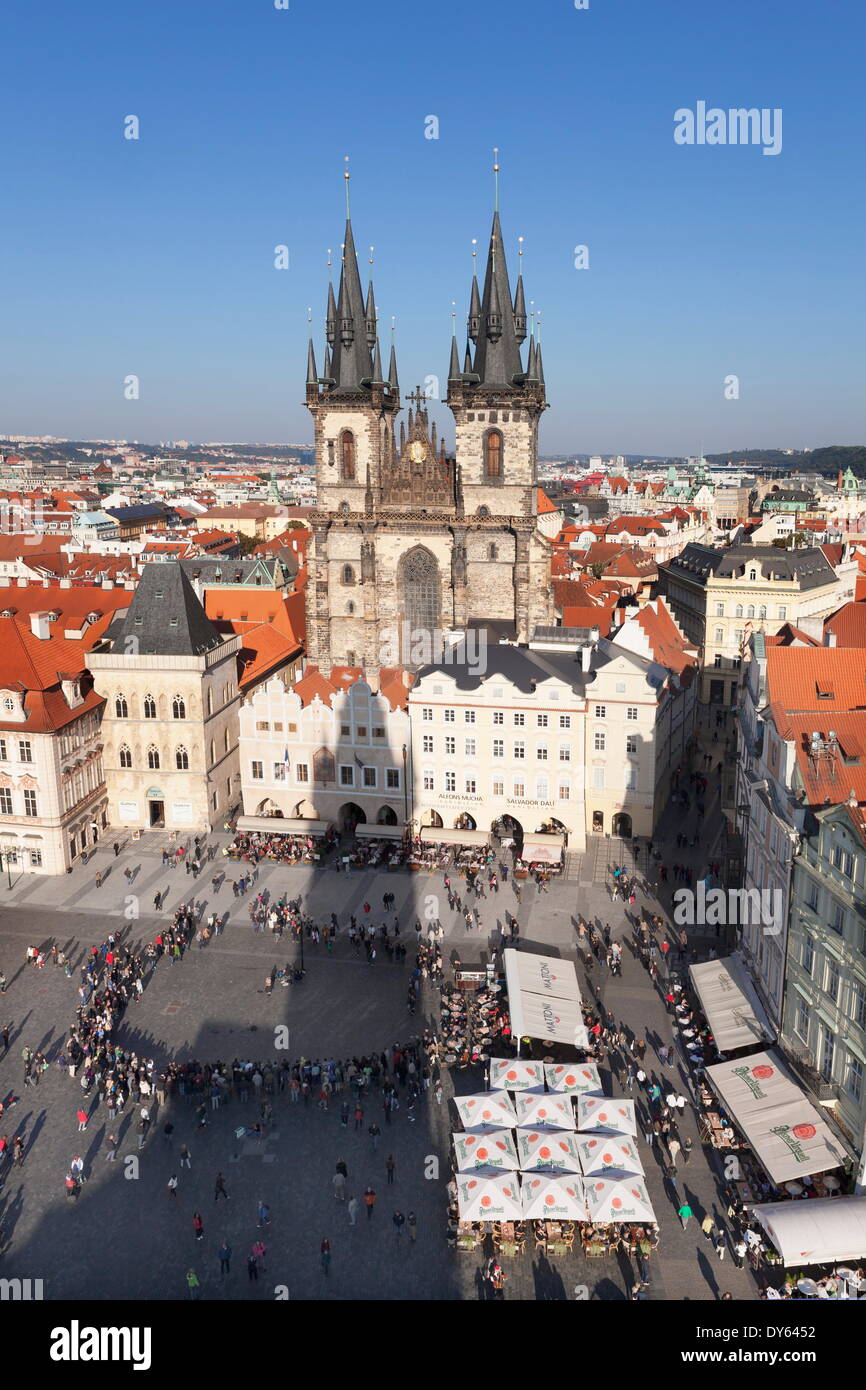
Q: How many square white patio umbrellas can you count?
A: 11